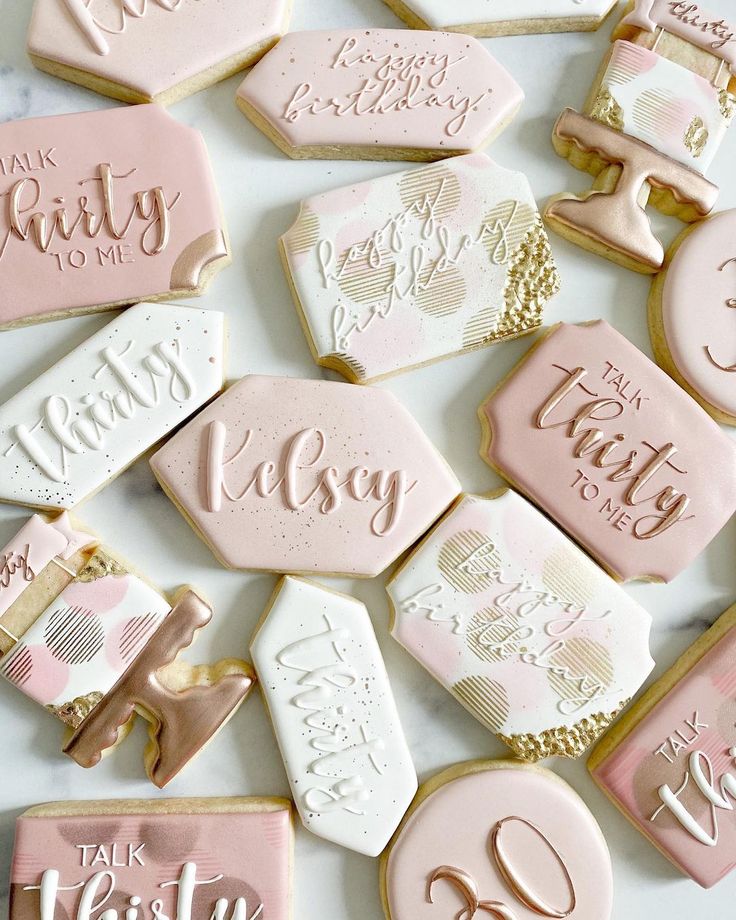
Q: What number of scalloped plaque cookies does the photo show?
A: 4